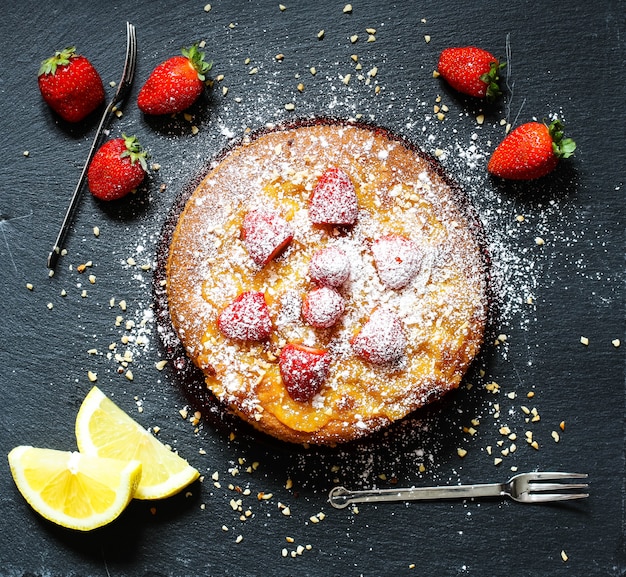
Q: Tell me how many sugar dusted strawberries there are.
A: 8